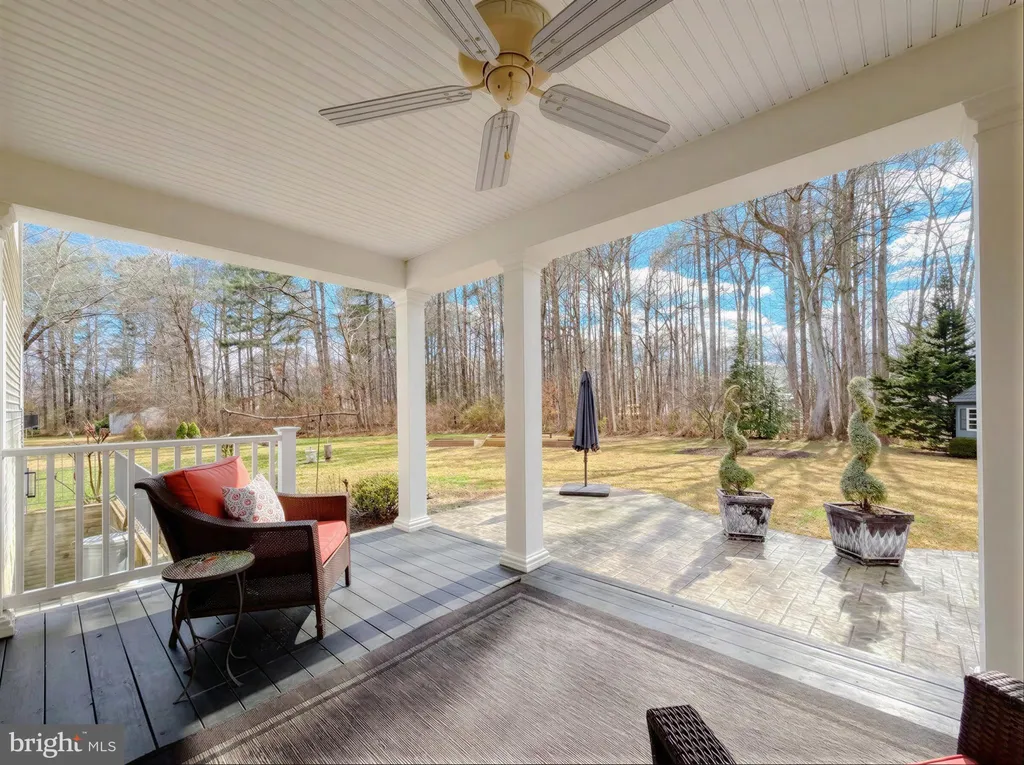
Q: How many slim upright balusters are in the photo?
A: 12